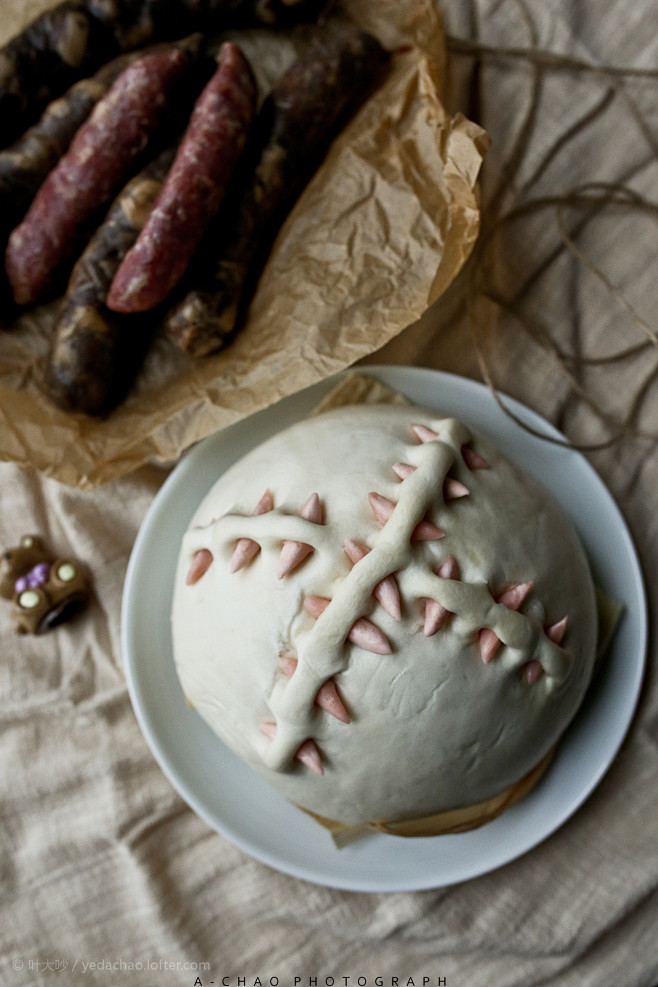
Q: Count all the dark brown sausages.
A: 4